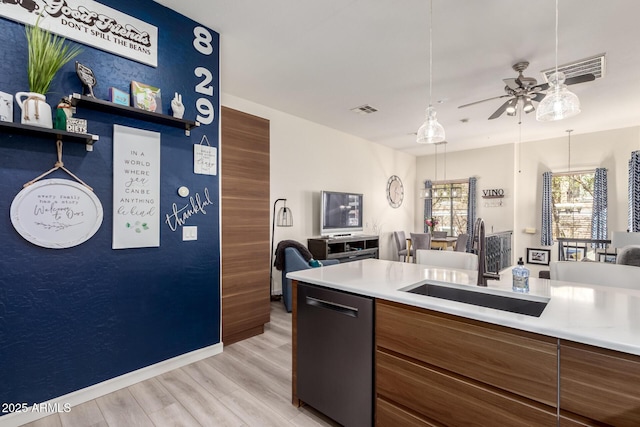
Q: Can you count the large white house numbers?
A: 3